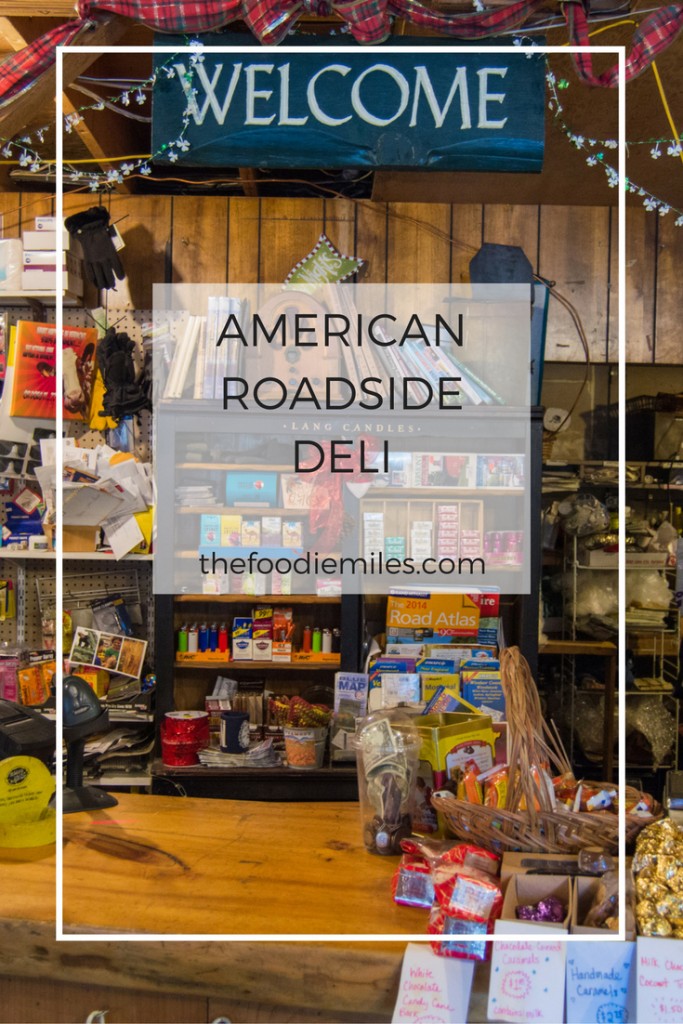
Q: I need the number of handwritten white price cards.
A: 4